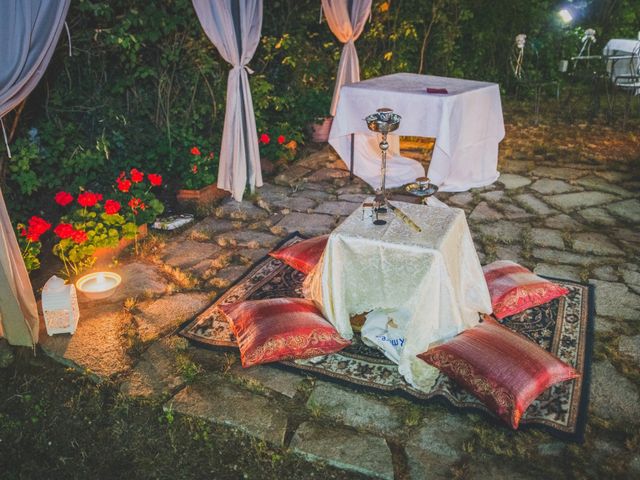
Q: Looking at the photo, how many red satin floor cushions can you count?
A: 4